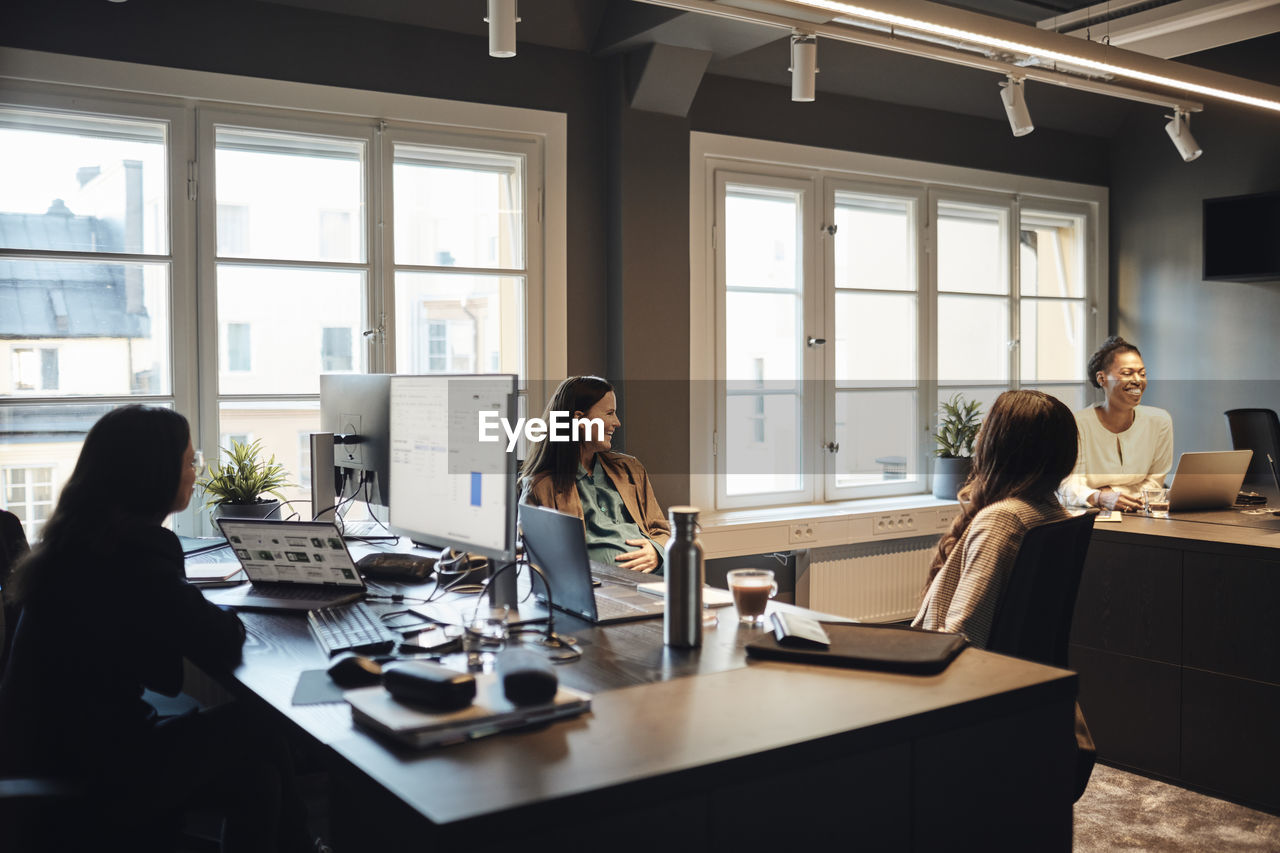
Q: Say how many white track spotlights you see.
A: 4